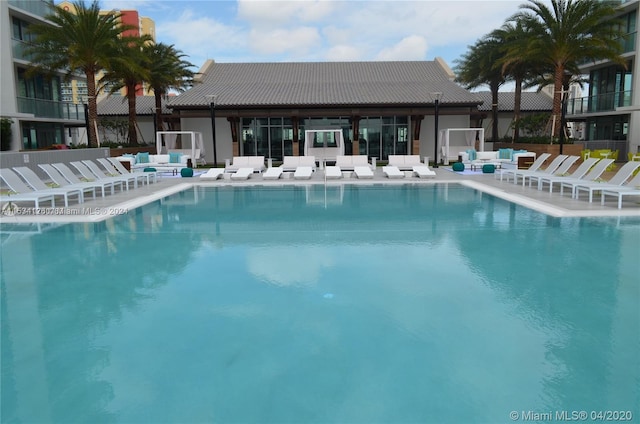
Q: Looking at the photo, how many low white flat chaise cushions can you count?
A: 8